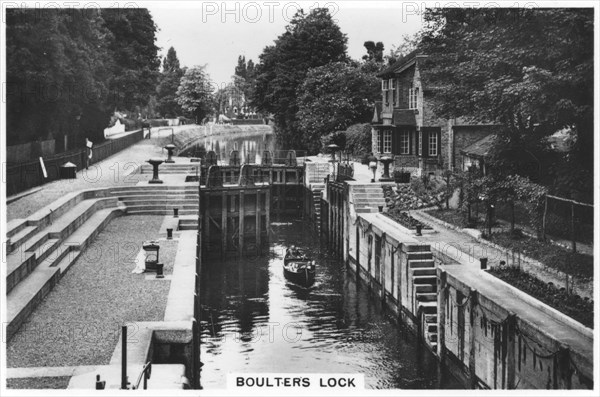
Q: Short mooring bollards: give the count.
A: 6